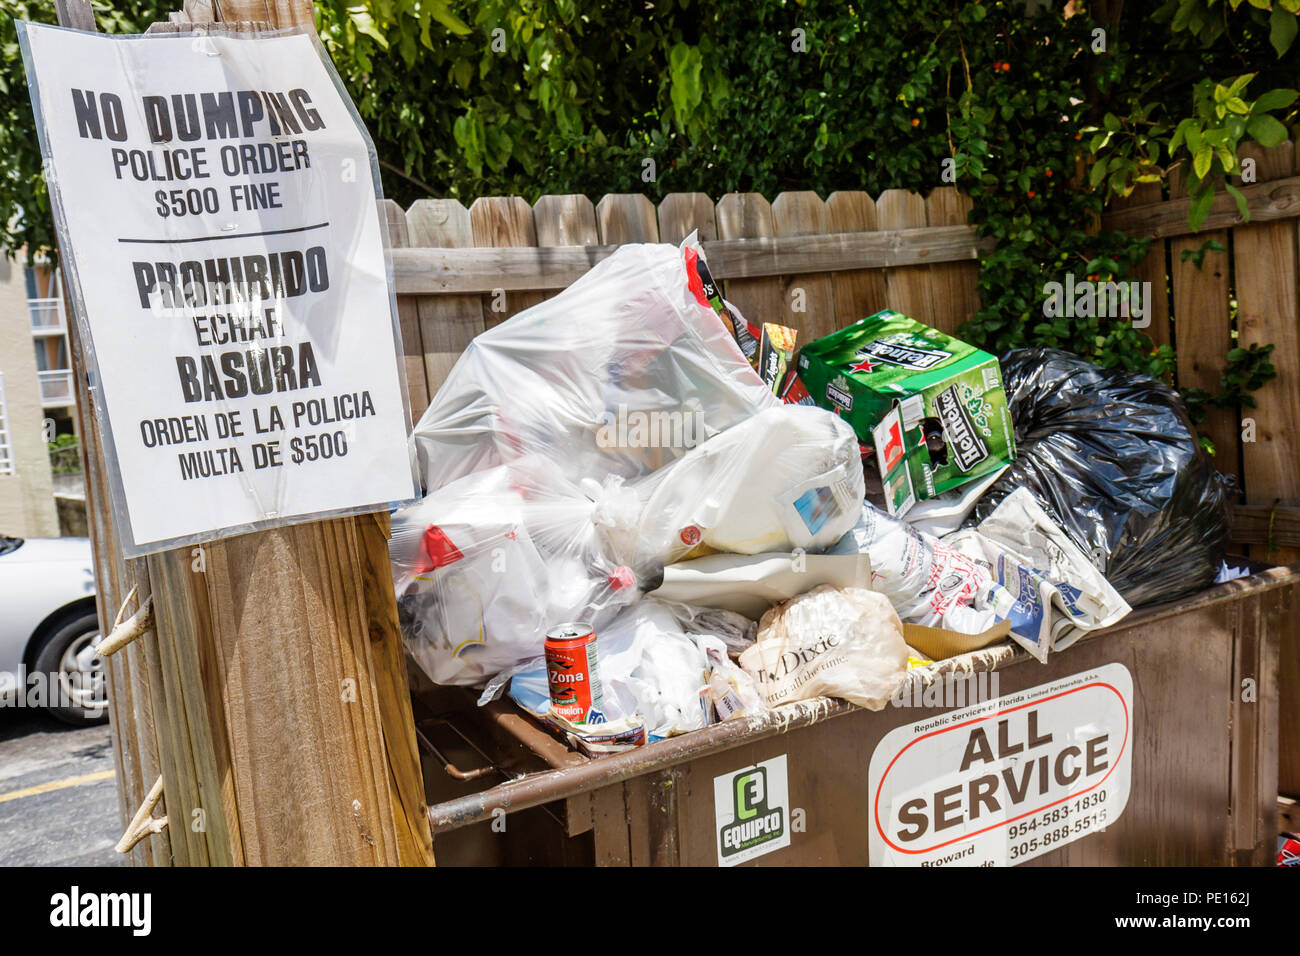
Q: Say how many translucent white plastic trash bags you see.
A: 3